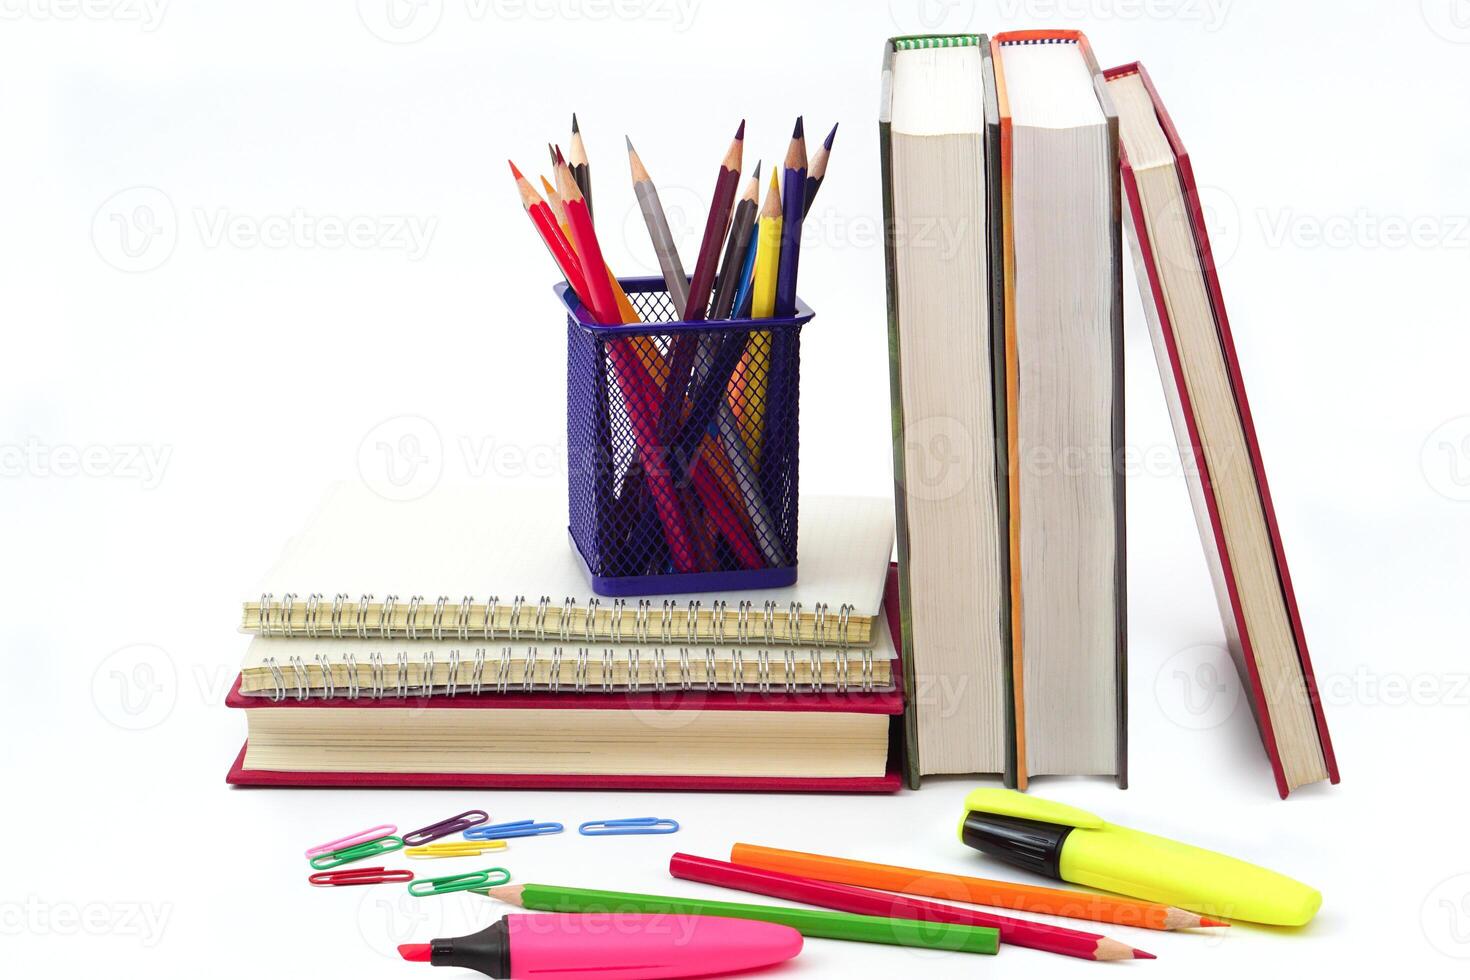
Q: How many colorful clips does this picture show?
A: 8